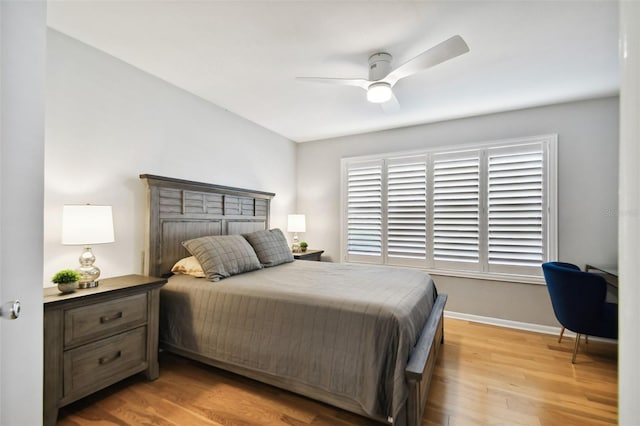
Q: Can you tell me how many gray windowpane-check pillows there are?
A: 2